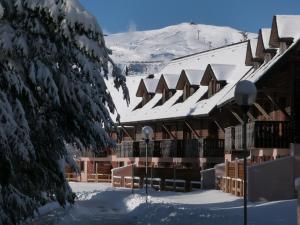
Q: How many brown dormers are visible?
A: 7